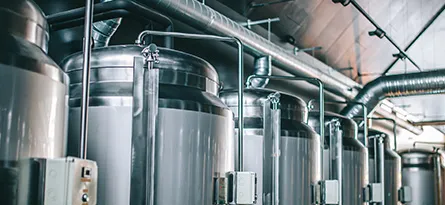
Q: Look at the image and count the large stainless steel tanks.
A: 6